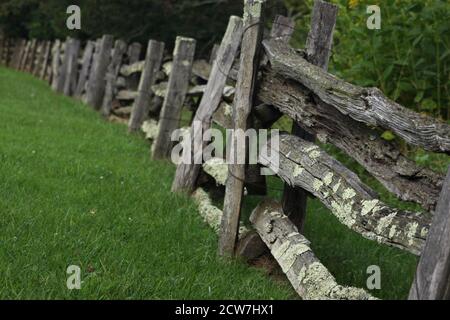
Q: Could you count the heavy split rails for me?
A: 4